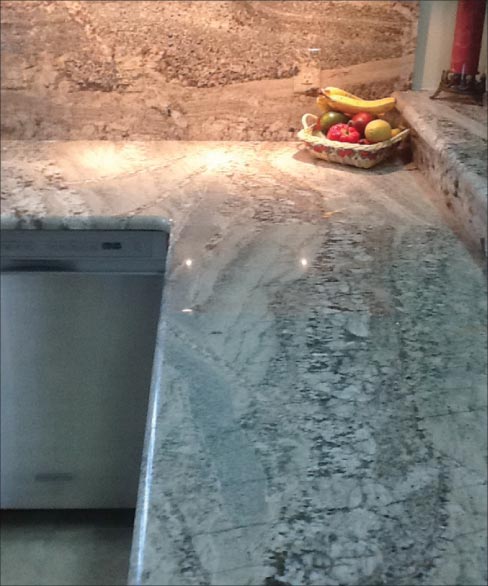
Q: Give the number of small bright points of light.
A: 2